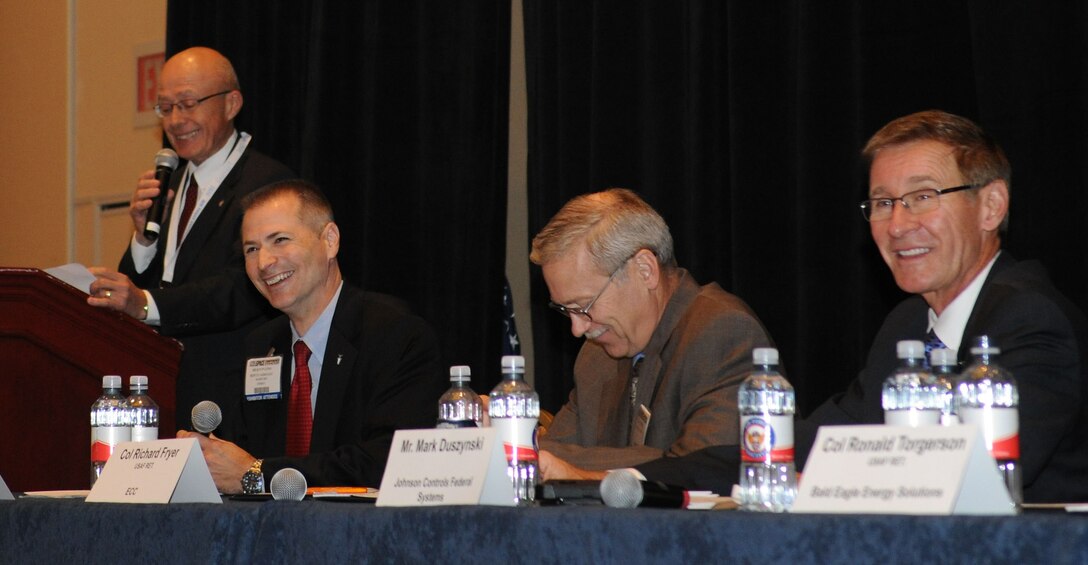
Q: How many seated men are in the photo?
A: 3